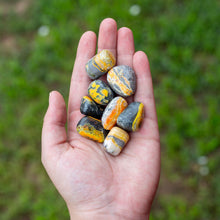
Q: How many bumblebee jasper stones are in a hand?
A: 8